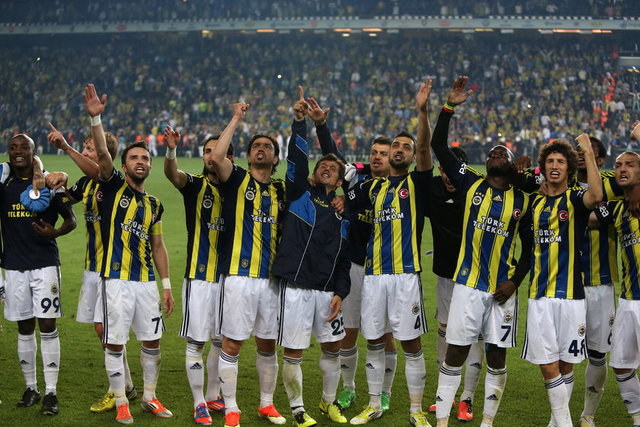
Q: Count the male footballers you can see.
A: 13